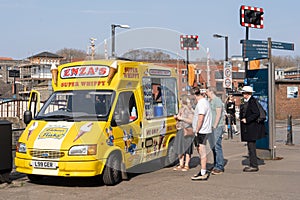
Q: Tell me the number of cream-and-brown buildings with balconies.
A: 1